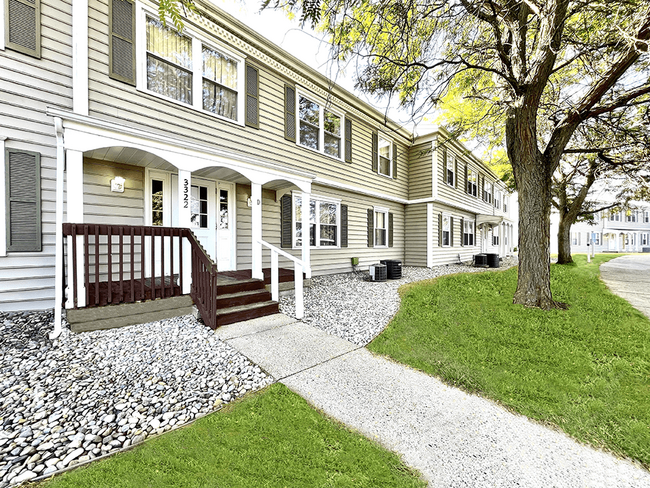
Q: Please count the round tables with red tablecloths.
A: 0